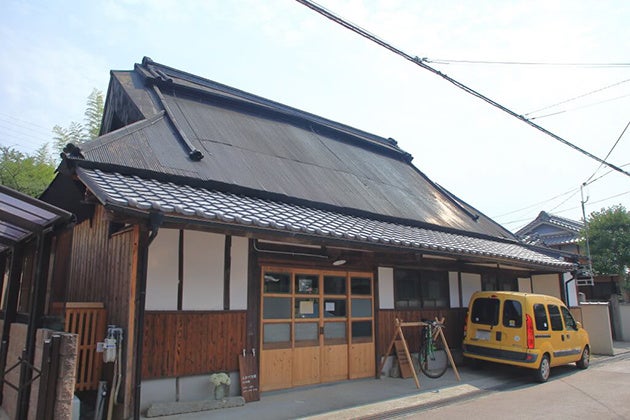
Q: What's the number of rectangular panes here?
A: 12